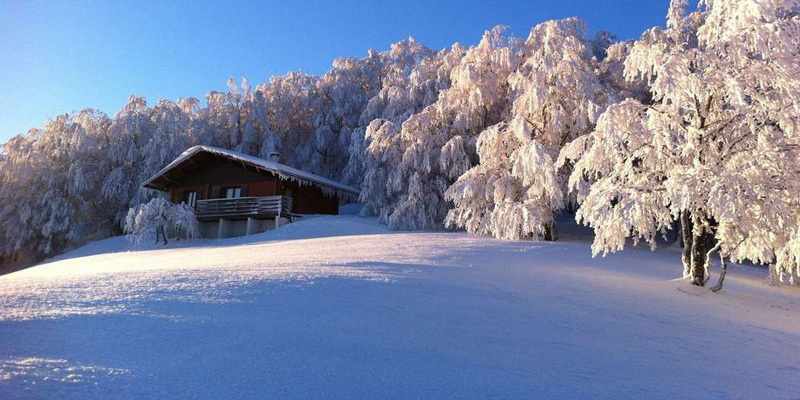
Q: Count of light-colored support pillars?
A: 3